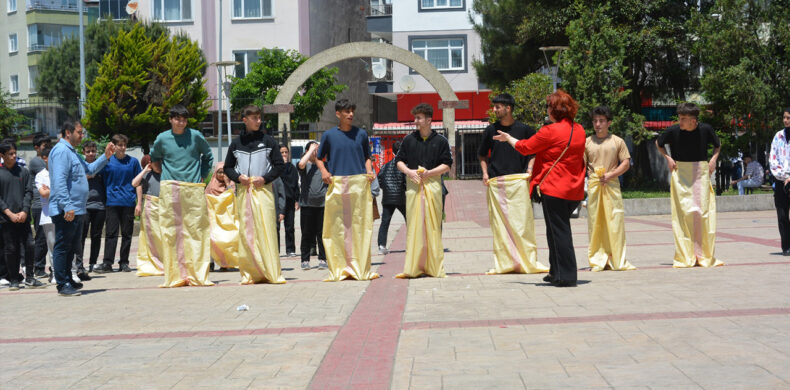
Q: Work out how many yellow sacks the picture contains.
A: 9